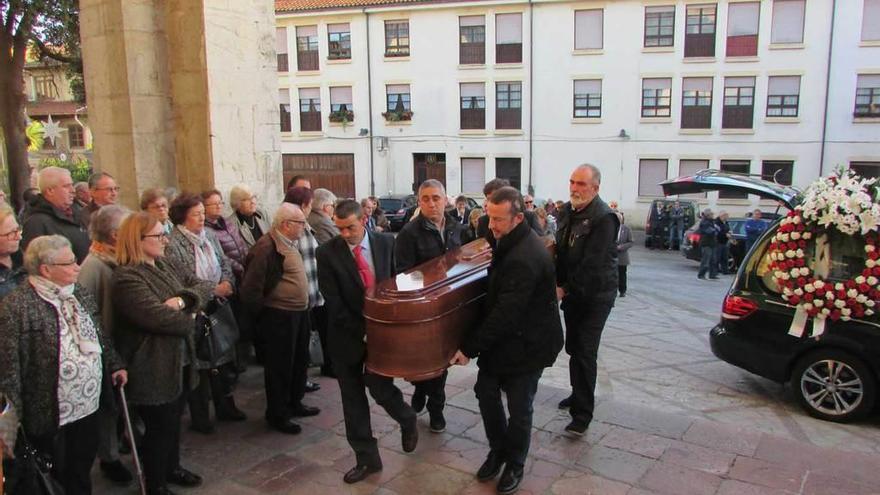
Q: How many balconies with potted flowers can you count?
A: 2